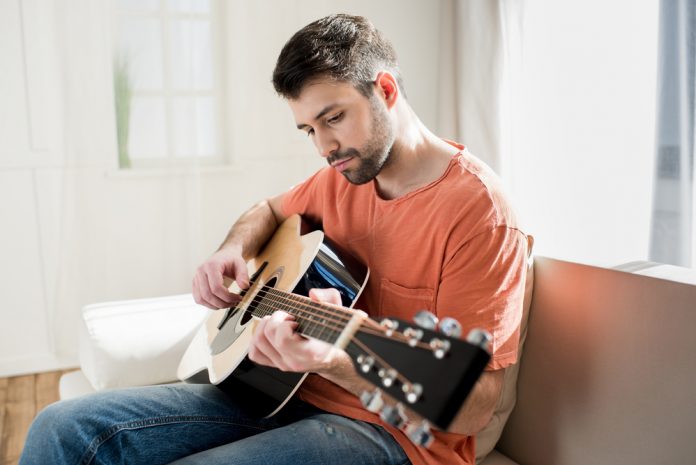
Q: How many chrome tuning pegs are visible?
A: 6